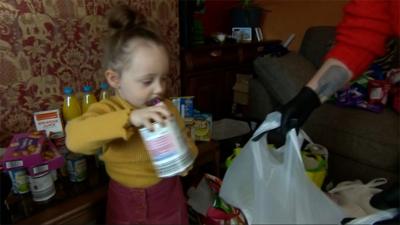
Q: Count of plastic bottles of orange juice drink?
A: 3